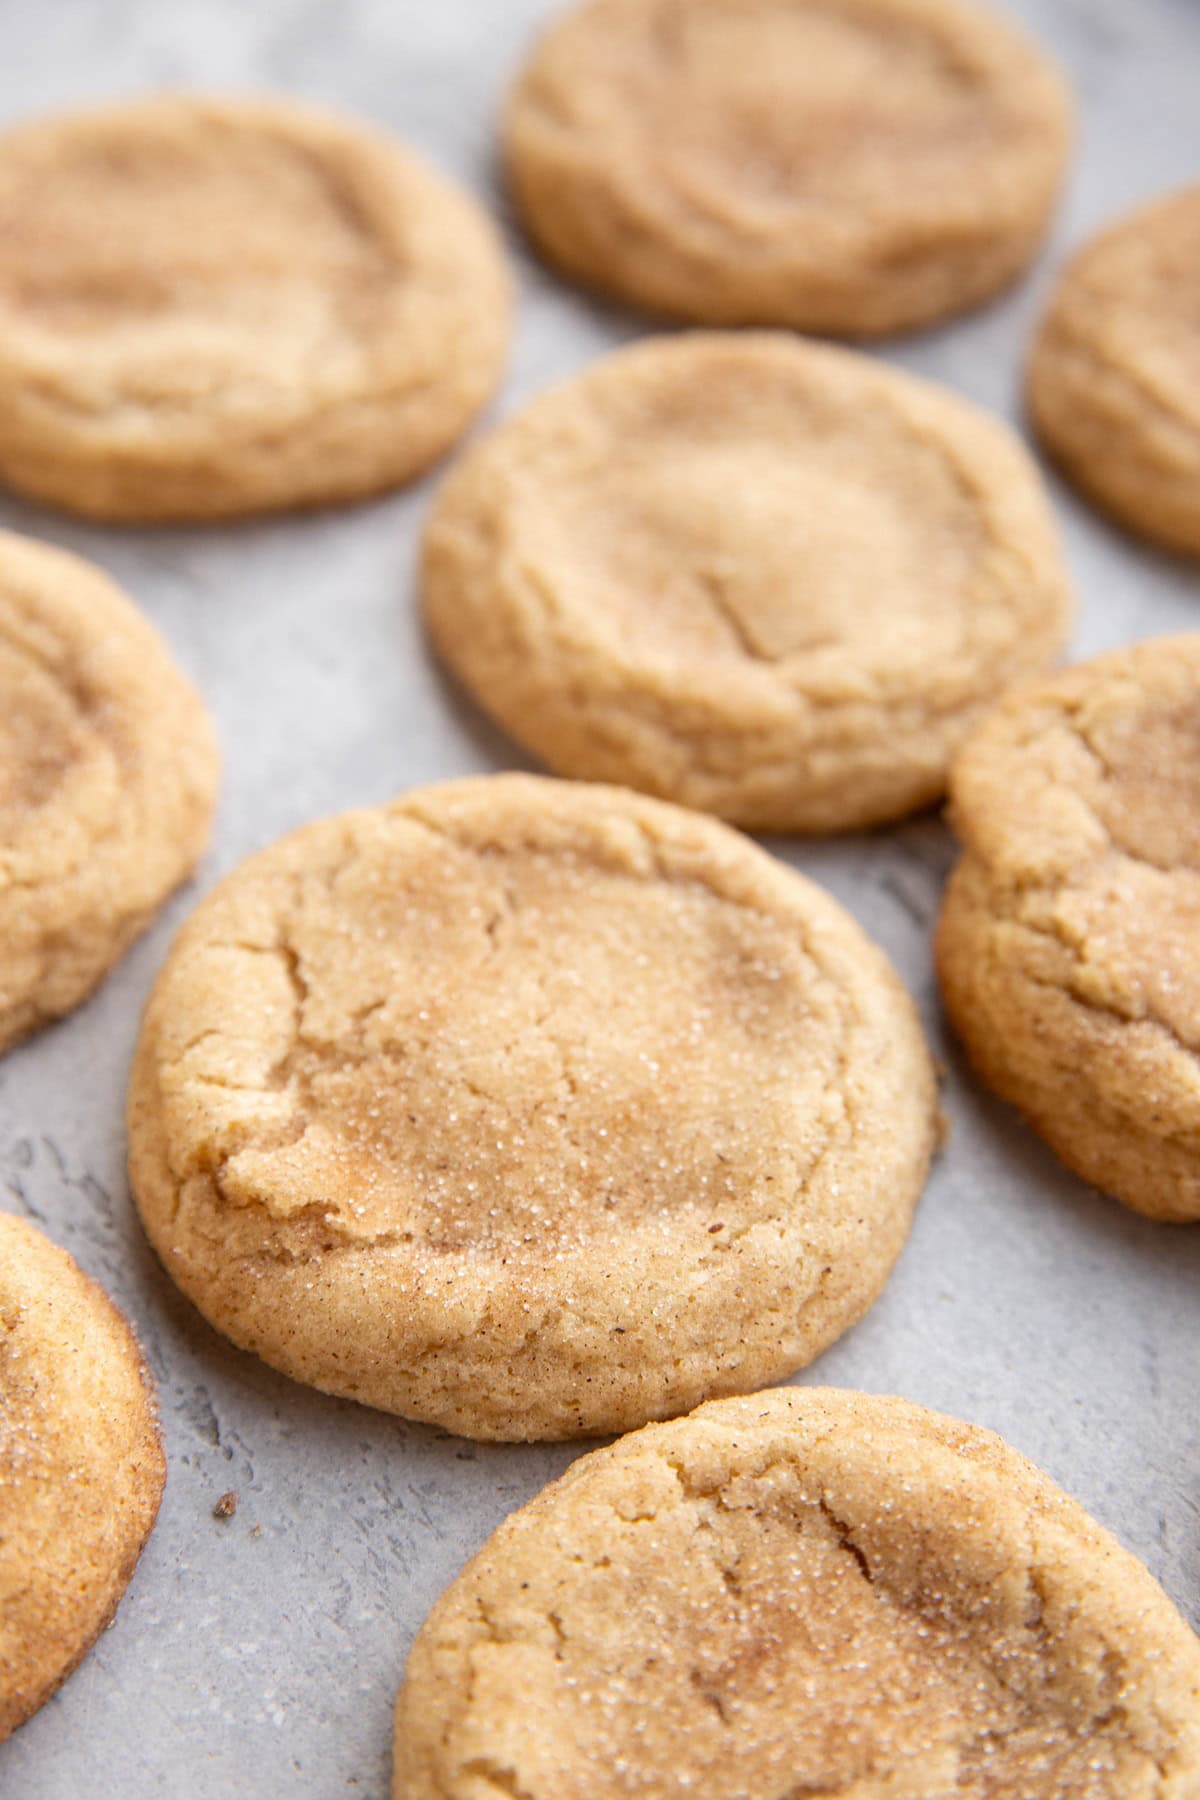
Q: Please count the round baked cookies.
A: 9